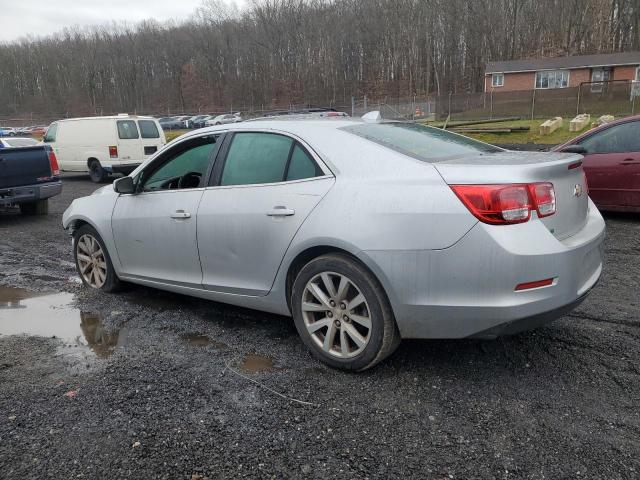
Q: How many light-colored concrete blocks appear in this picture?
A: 3